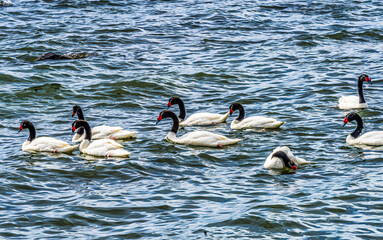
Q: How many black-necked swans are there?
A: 9